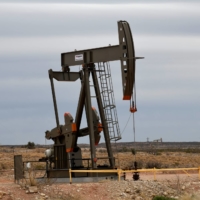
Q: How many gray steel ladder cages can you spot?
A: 1